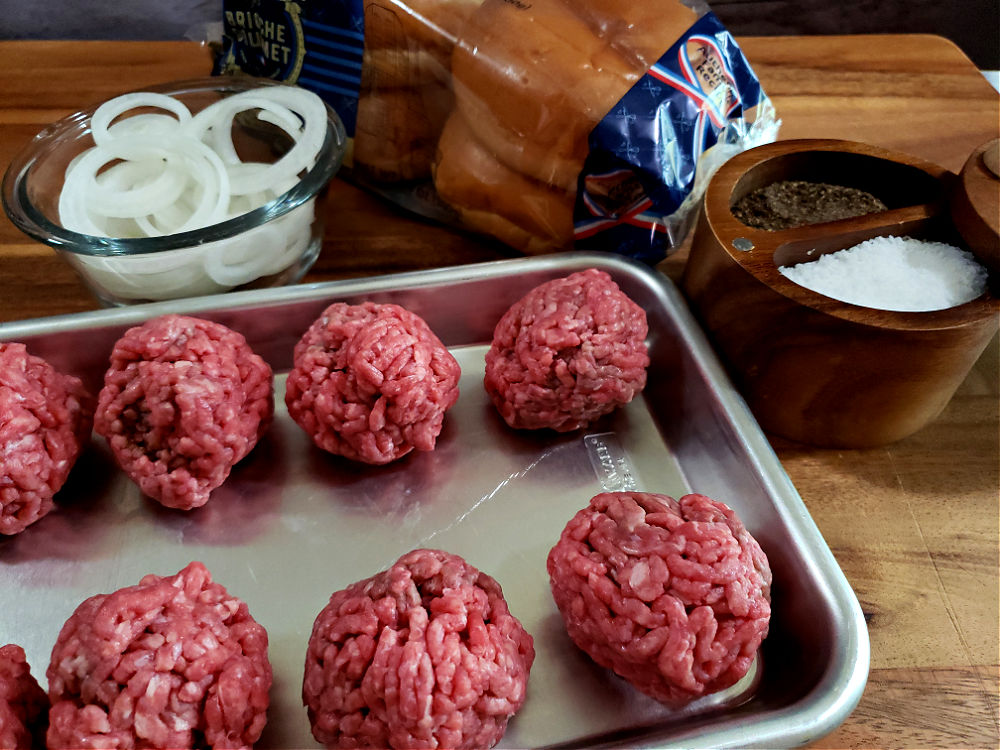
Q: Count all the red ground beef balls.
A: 8